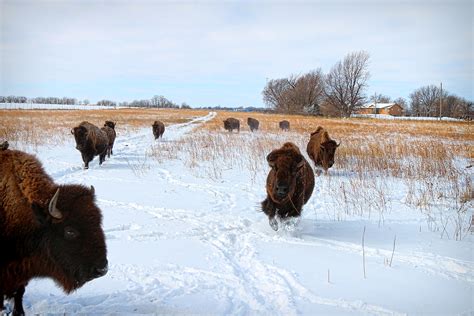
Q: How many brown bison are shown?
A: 9